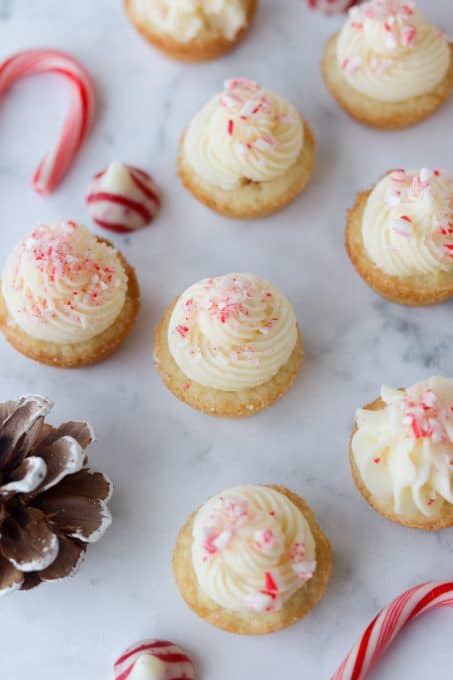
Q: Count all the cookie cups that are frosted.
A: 8